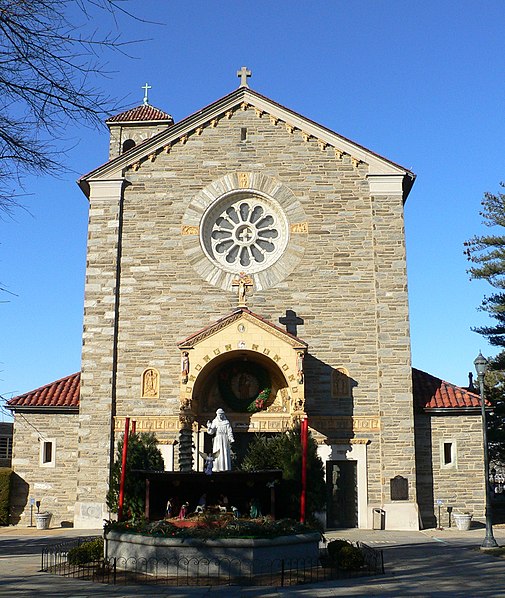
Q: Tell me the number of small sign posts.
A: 2